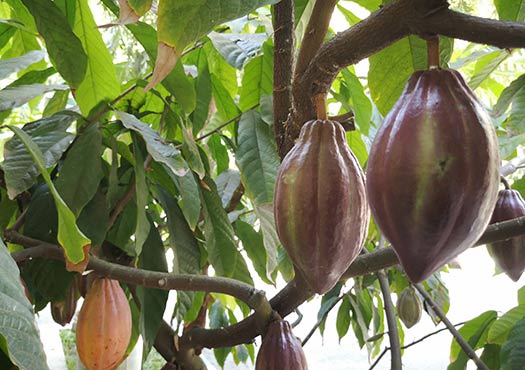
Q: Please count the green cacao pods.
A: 1